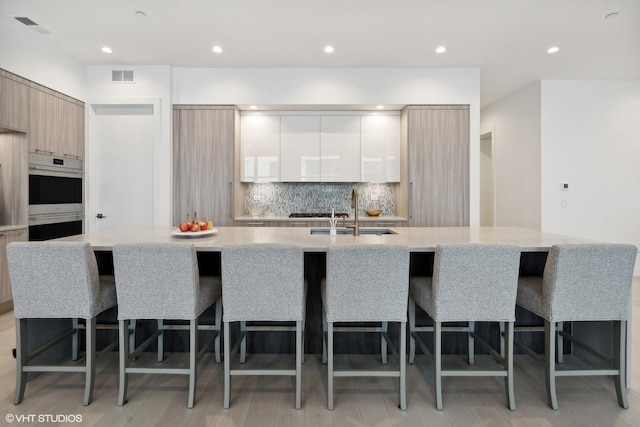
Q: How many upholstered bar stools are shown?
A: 6